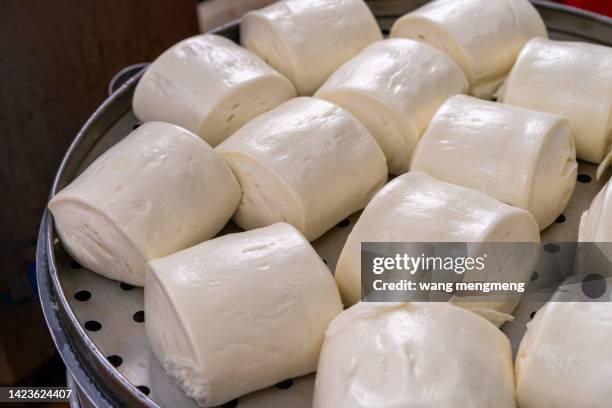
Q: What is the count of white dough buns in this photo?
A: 13